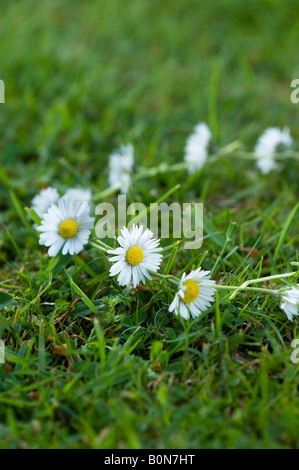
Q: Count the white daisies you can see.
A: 9